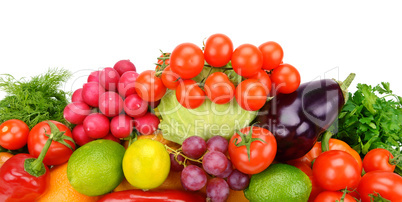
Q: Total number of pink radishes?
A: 14